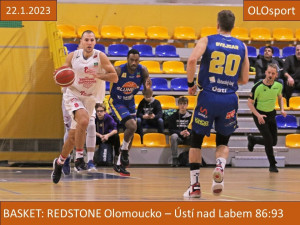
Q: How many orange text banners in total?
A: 3